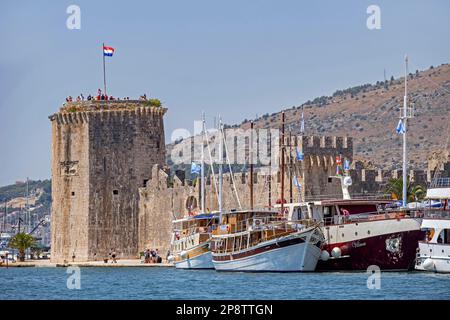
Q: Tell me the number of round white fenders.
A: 5